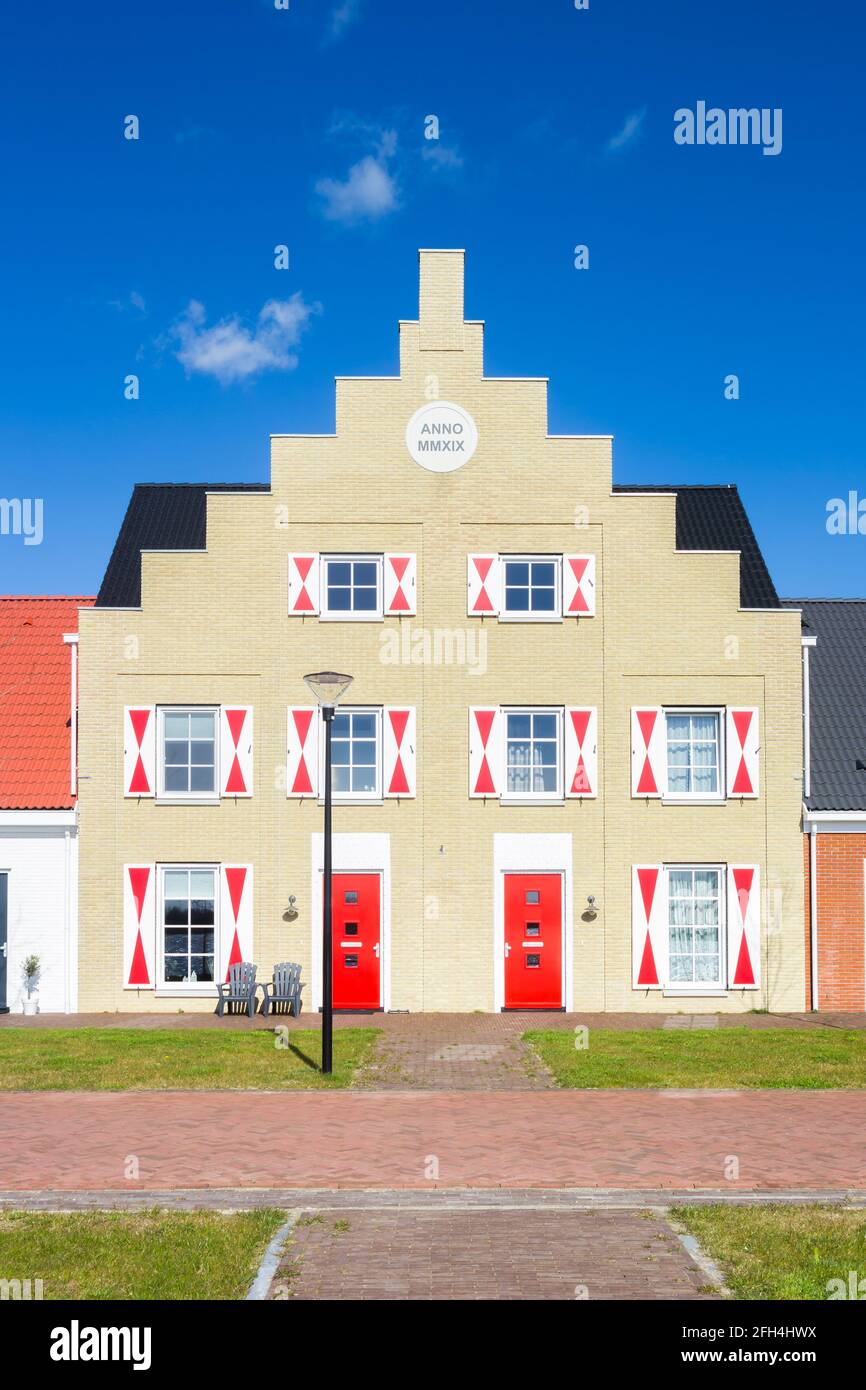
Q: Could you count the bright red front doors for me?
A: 2